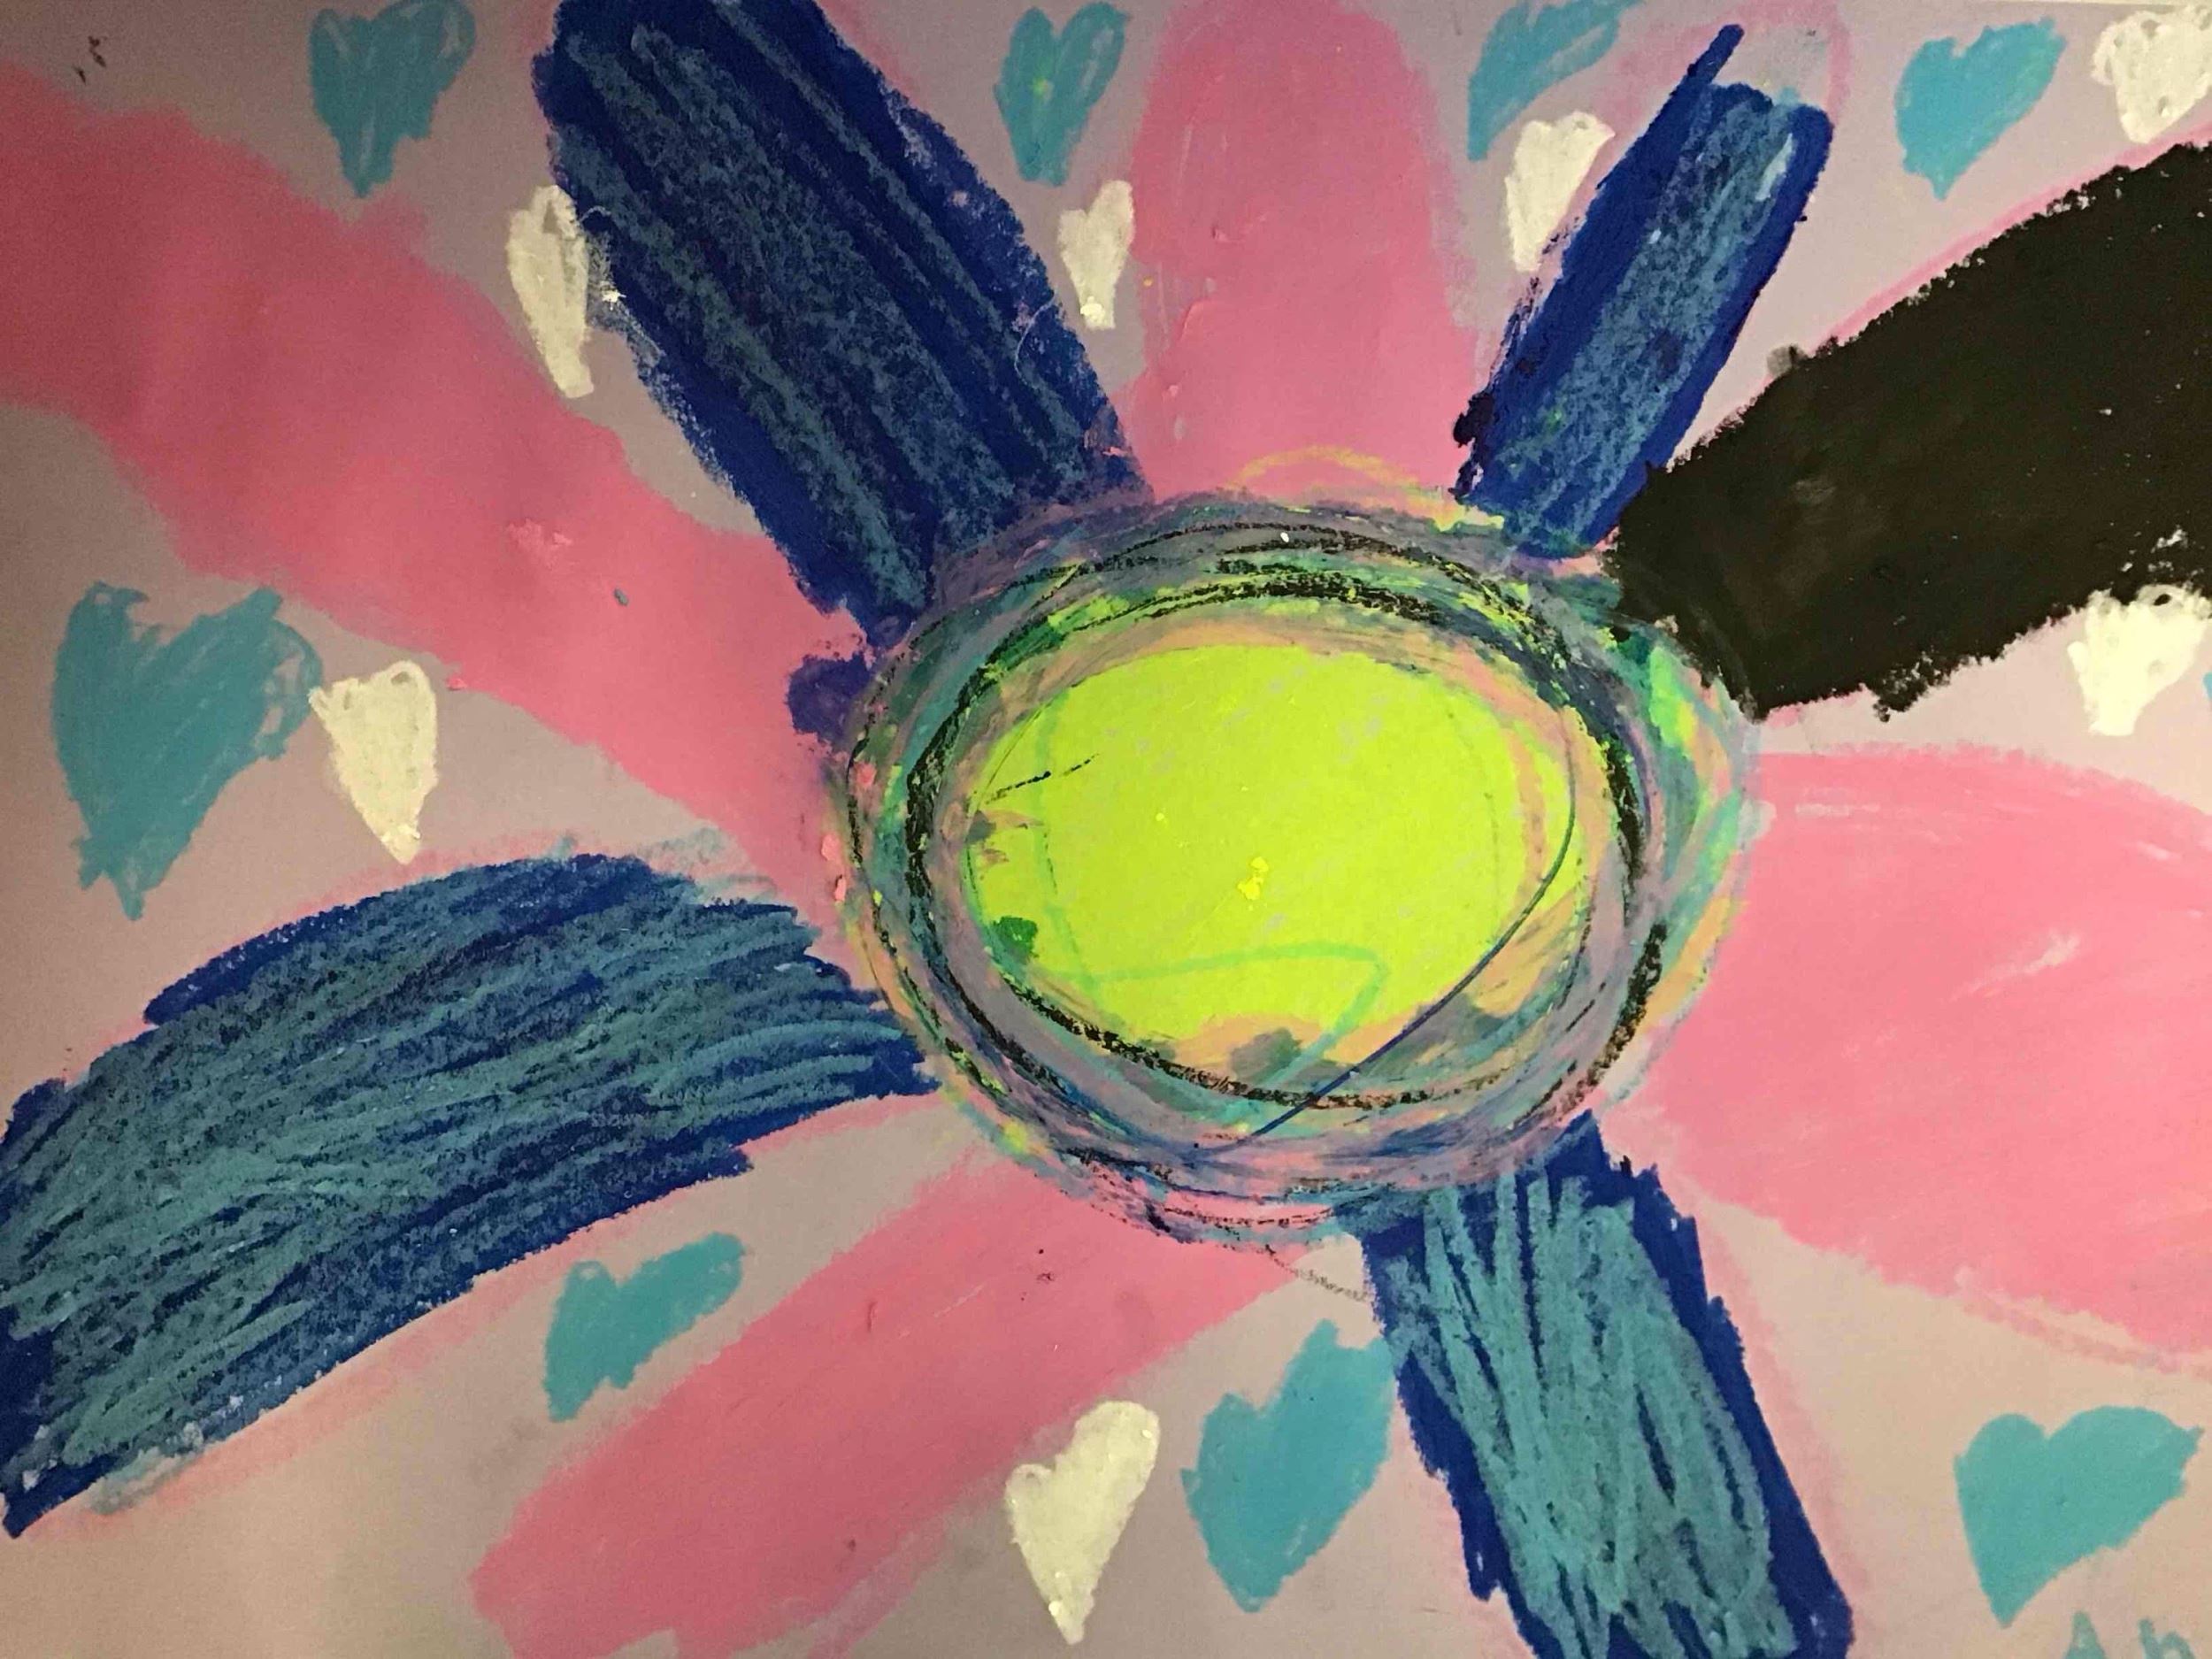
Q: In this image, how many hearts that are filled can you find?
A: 15